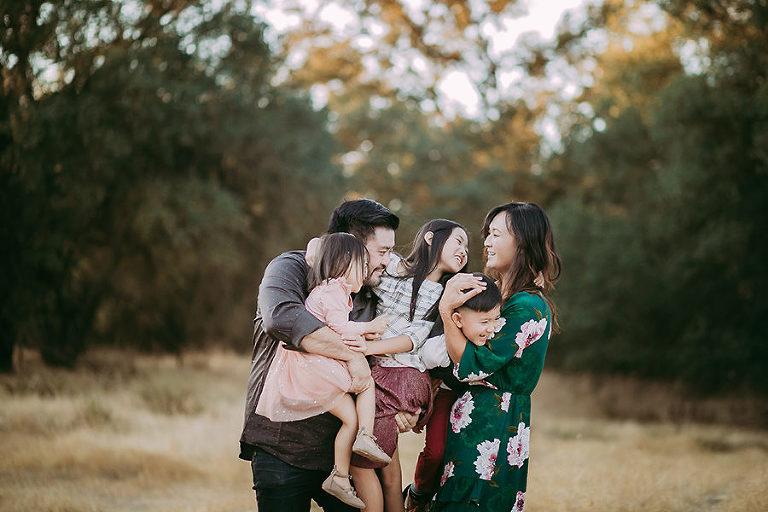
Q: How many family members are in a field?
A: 5